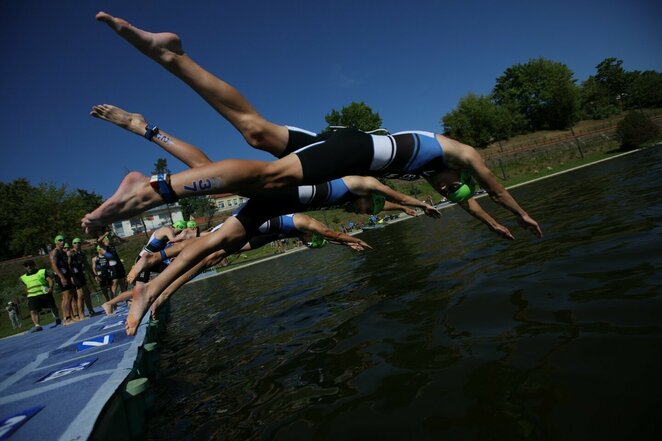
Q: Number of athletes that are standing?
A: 5